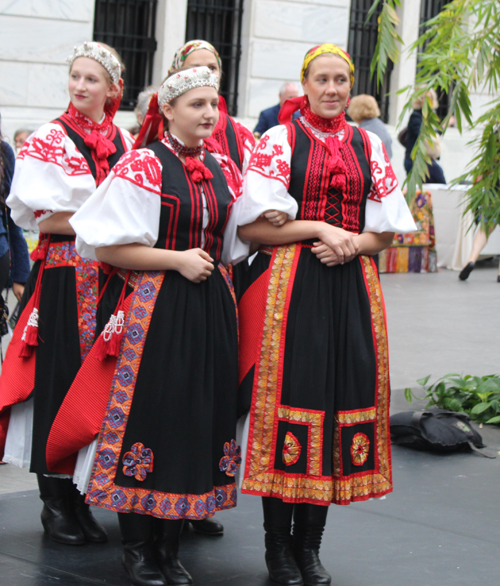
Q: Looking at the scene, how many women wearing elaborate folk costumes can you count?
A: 4